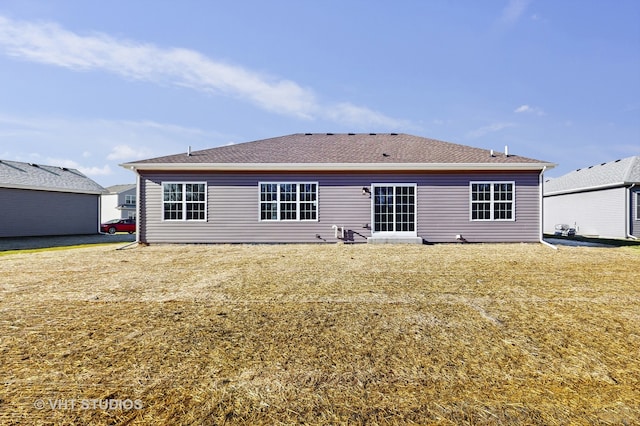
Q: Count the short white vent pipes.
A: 3